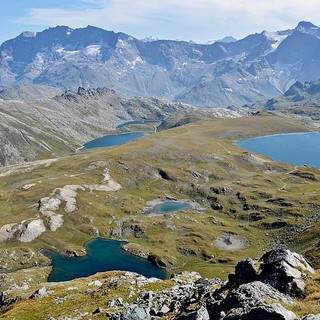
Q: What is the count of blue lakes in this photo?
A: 5